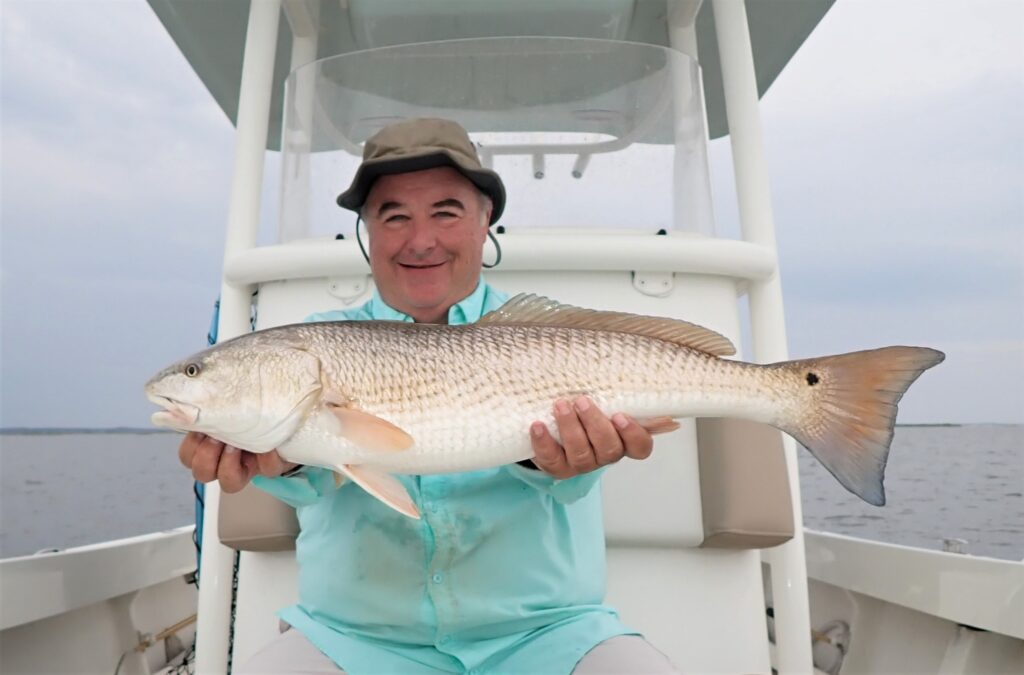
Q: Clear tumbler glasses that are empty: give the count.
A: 0